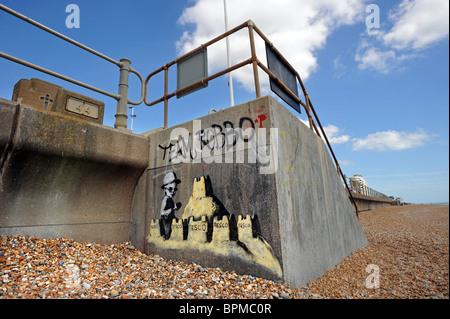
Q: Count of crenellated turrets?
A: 6